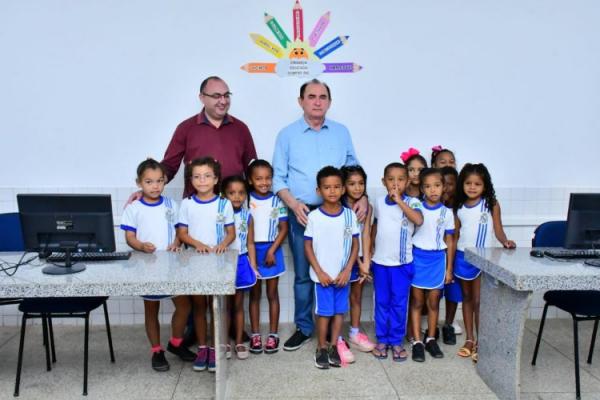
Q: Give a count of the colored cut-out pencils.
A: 7